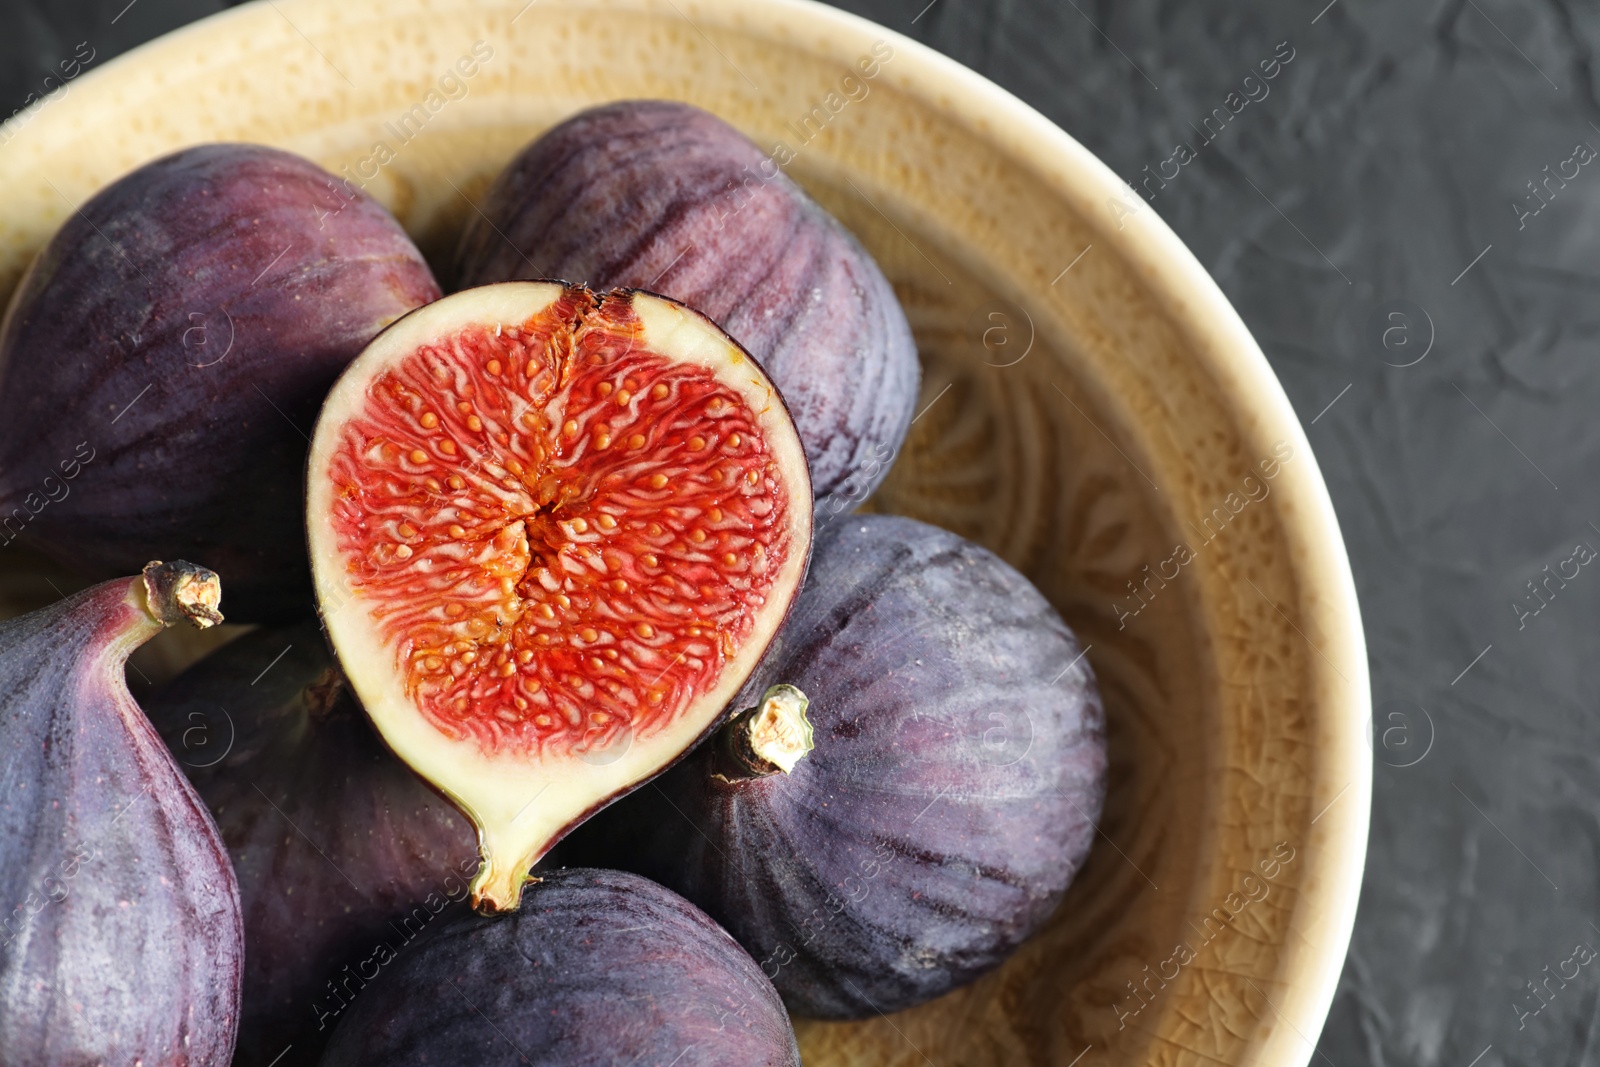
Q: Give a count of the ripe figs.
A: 7